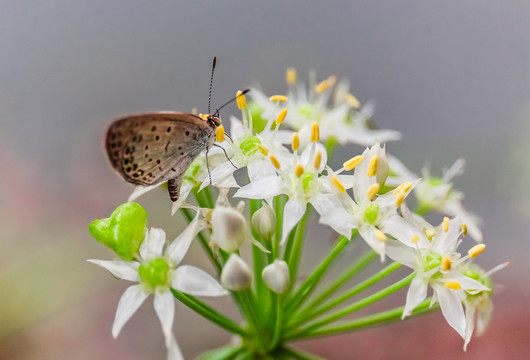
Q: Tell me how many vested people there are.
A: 0